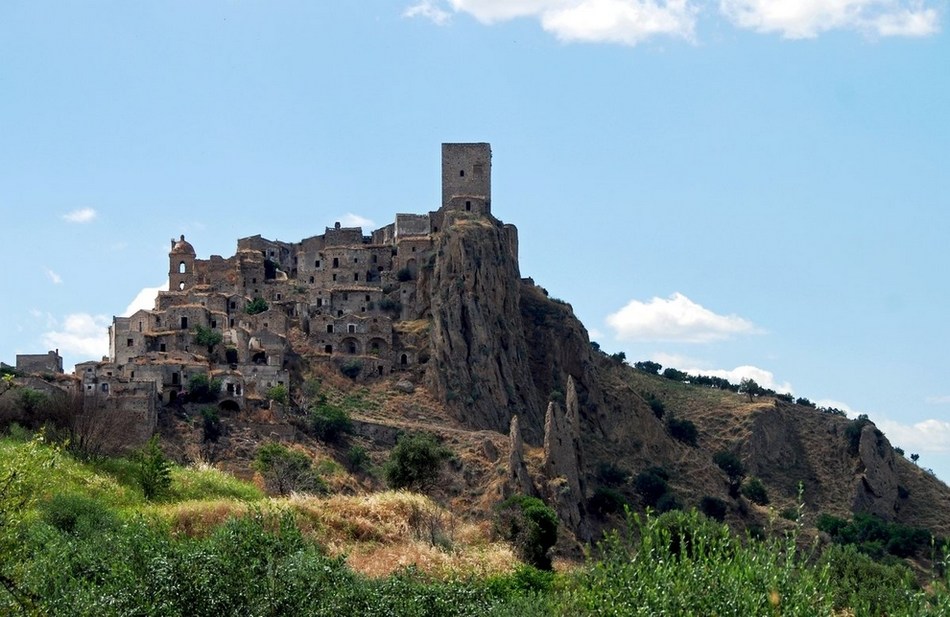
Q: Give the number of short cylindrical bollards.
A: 0